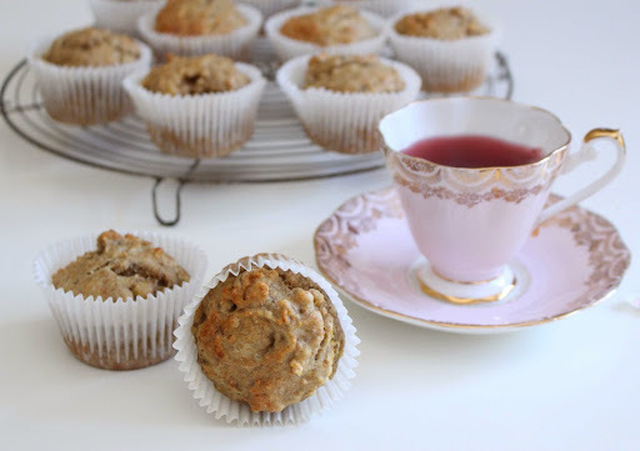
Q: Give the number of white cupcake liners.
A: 11